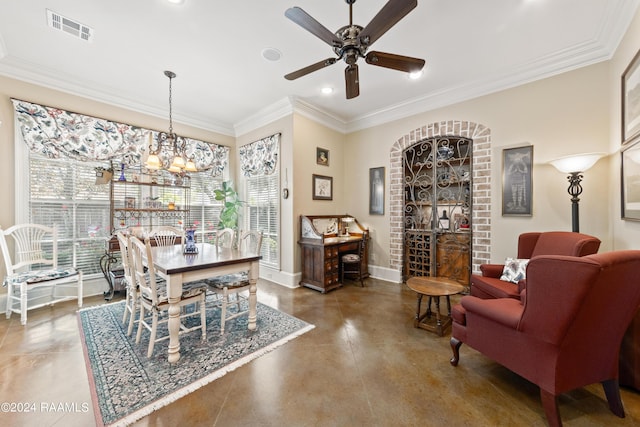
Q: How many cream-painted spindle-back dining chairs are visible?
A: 6